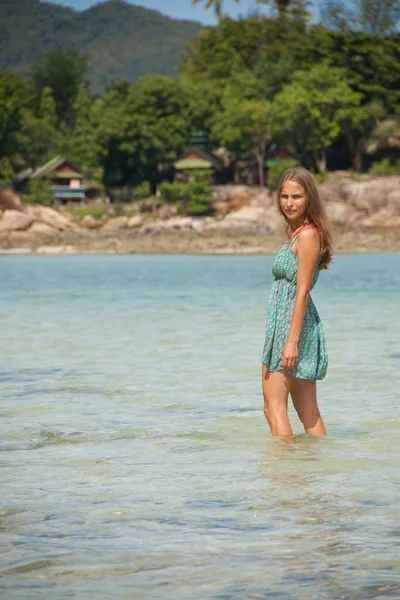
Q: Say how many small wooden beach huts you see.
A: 3